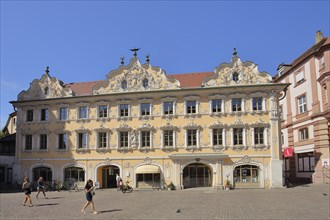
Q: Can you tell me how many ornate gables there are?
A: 3